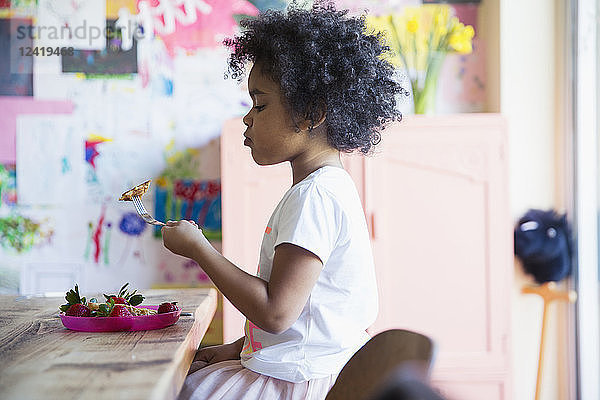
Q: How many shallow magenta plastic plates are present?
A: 1